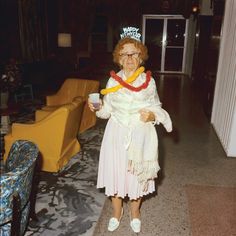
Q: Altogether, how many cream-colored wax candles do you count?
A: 0